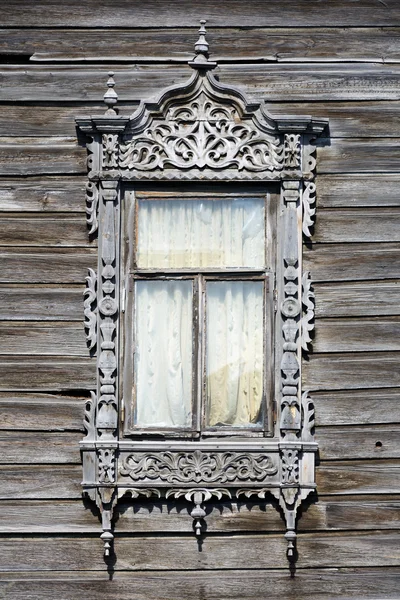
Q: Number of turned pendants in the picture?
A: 3